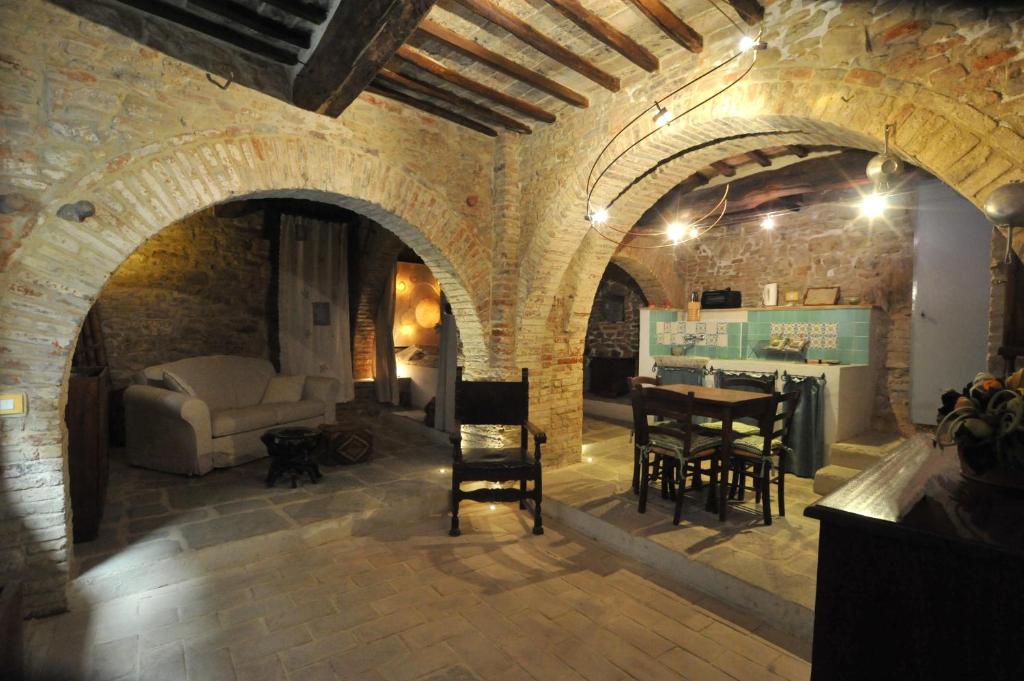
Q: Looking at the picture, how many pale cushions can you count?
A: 2